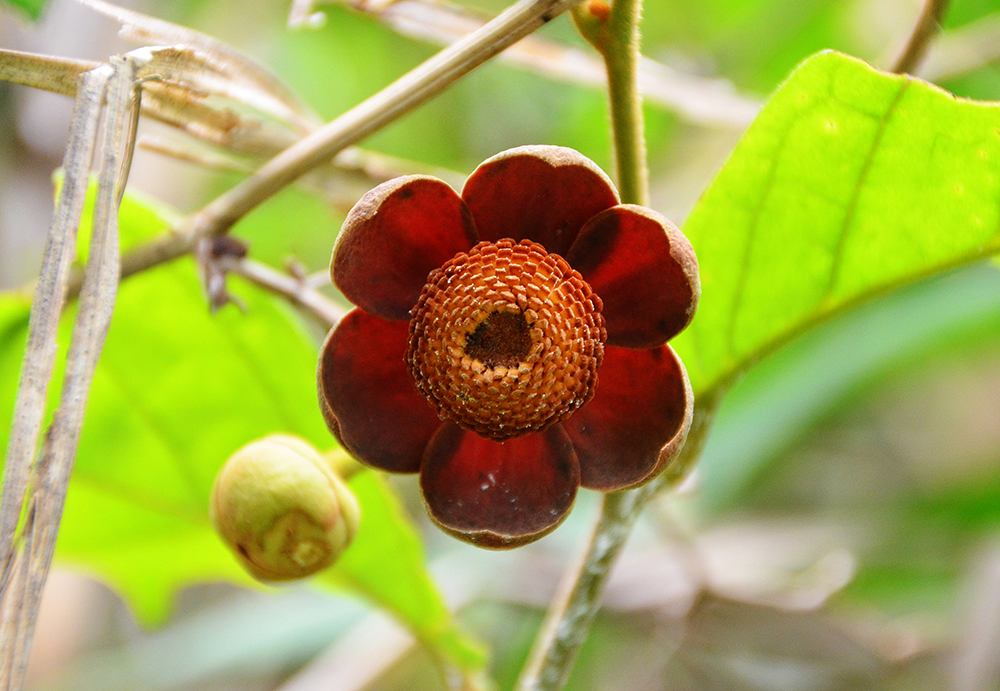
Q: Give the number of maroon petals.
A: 6